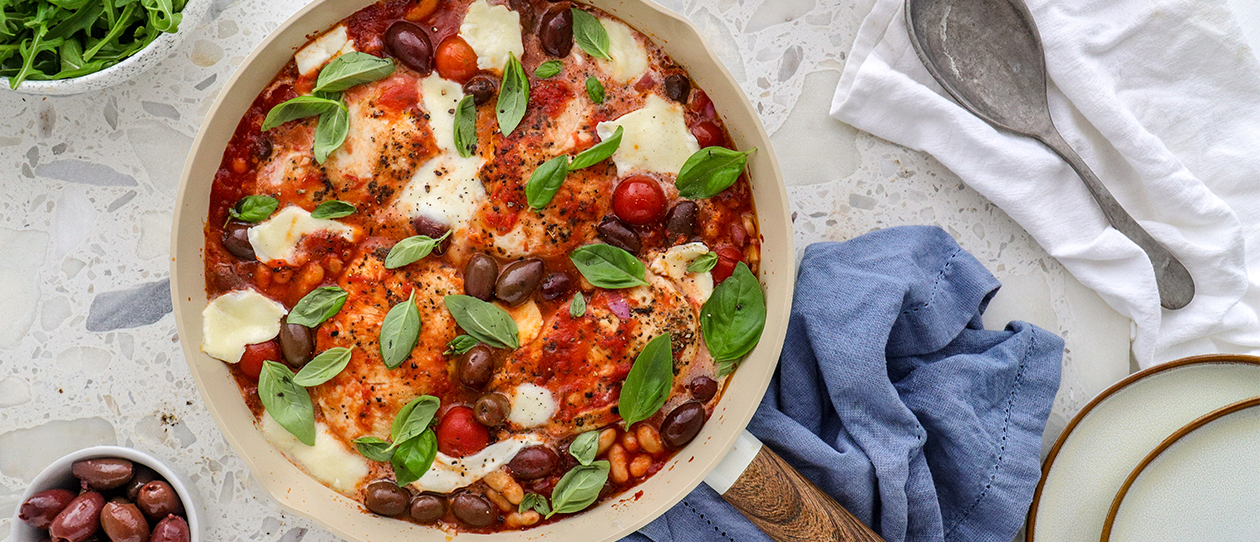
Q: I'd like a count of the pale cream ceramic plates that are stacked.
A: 2